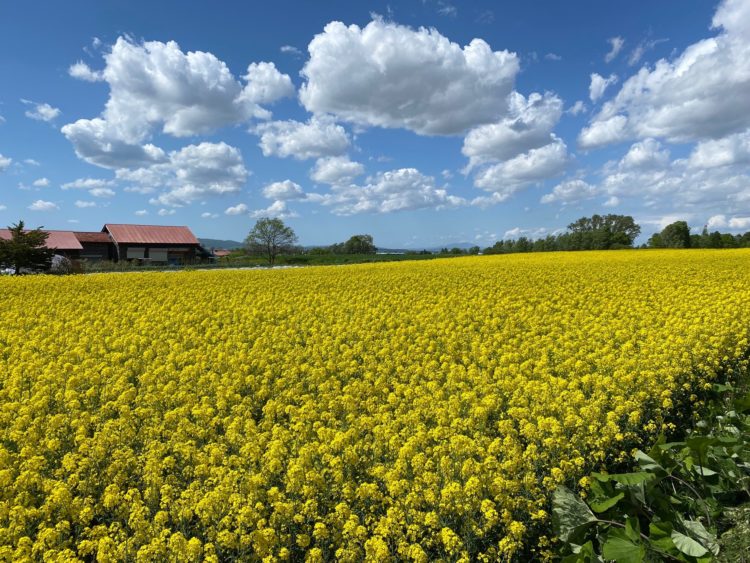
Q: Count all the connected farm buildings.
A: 3